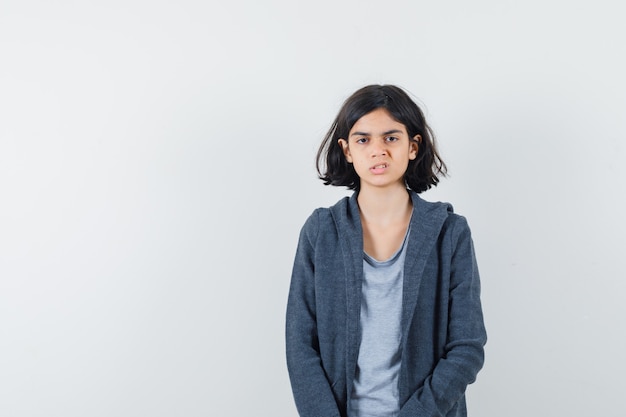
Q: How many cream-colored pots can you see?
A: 0